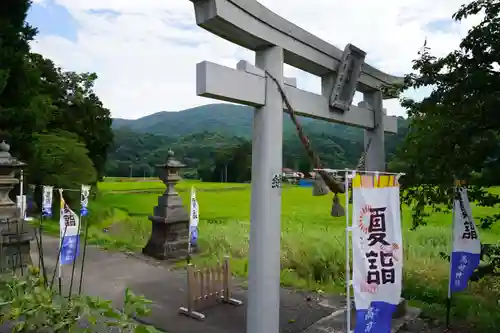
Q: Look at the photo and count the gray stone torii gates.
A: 1